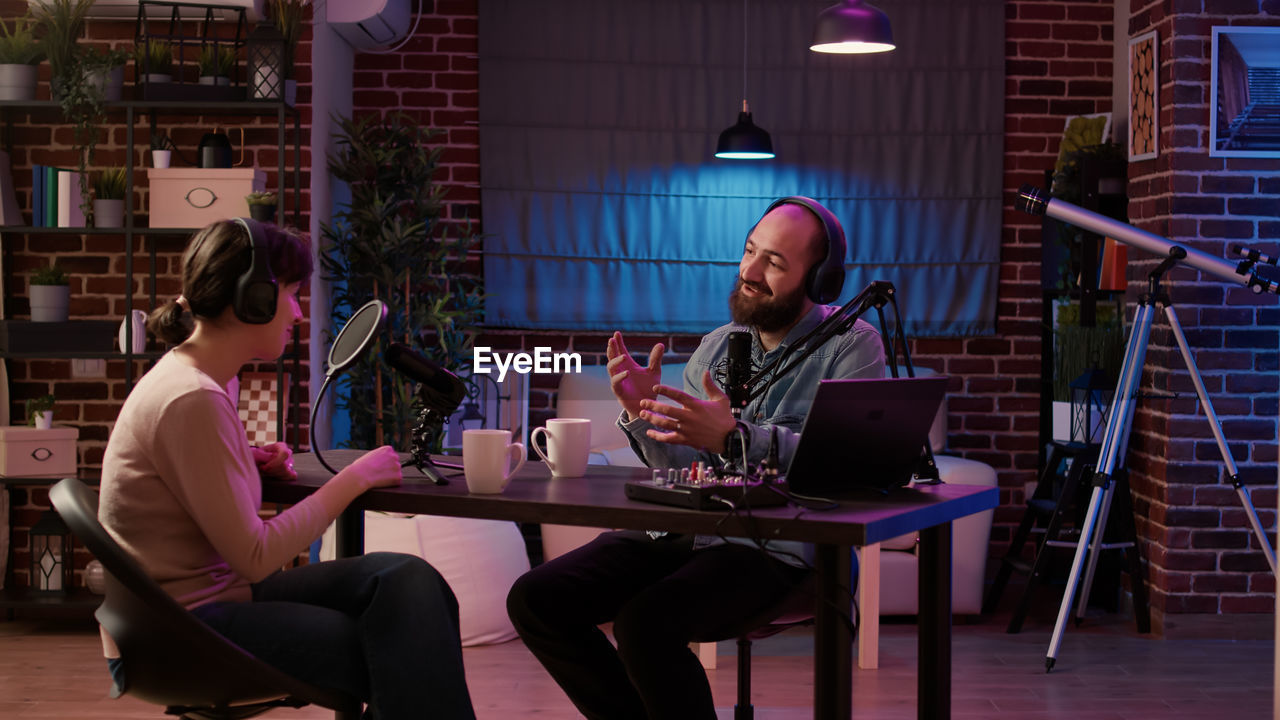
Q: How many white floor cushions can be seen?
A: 1